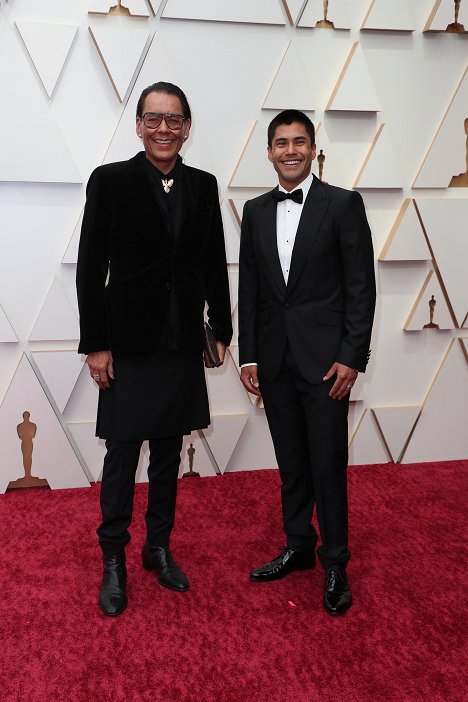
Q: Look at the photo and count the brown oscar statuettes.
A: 8